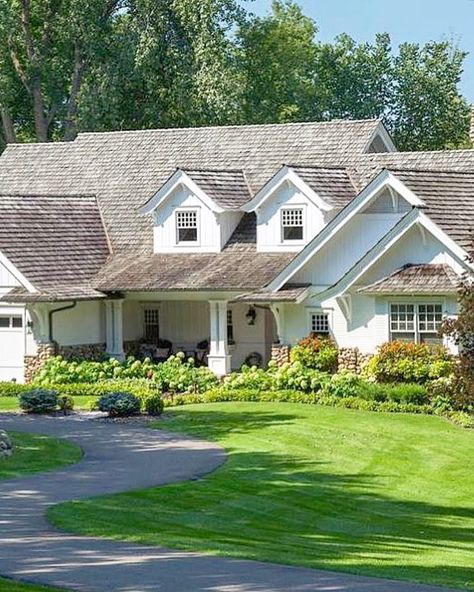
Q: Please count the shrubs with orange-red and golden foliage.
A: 2